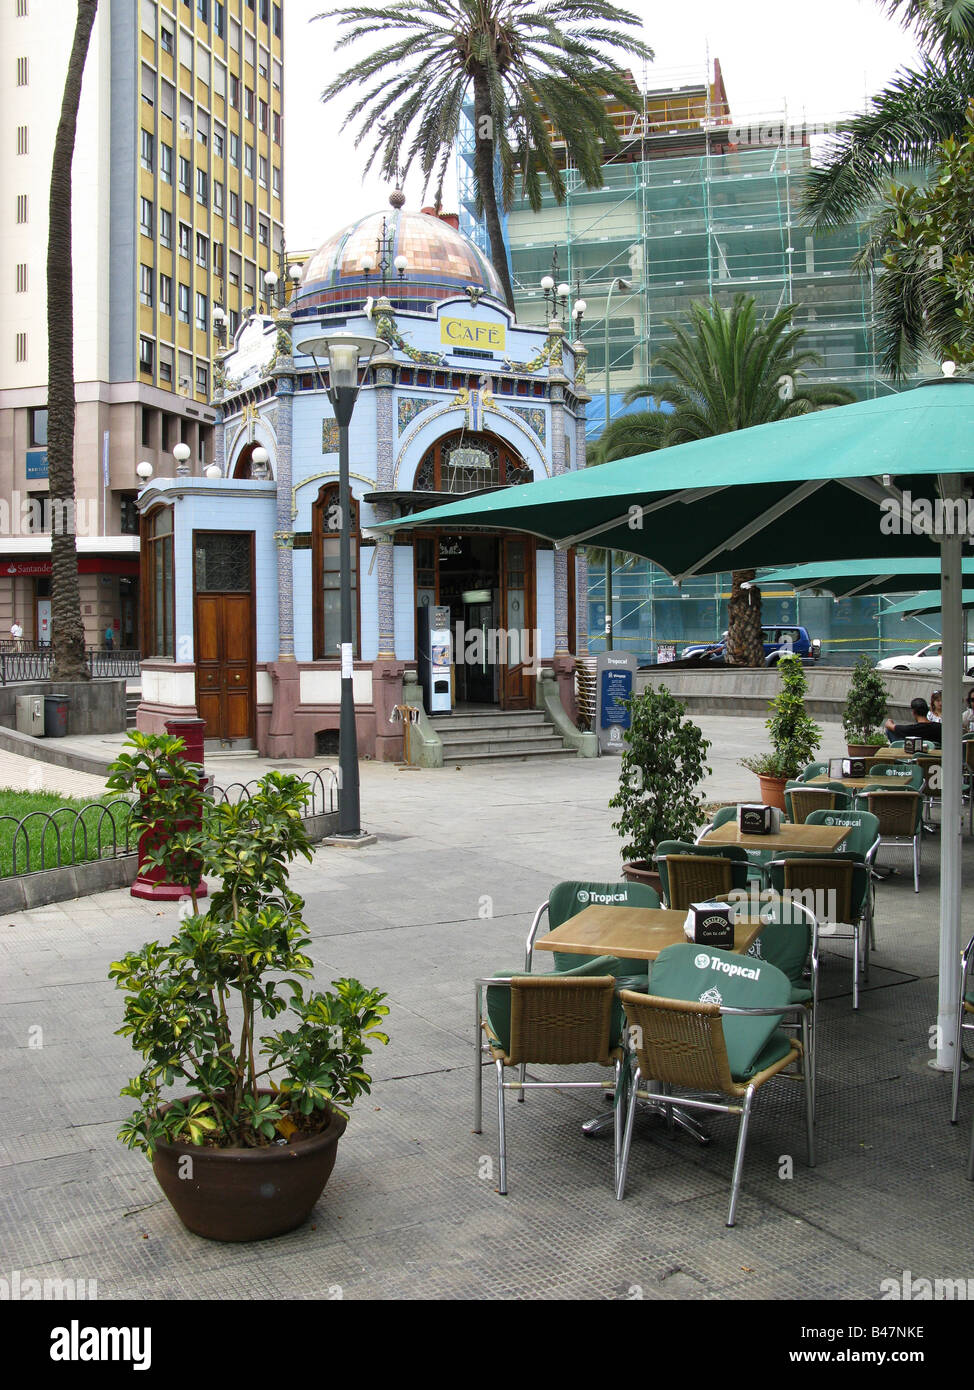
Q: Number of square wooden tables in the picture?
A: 4